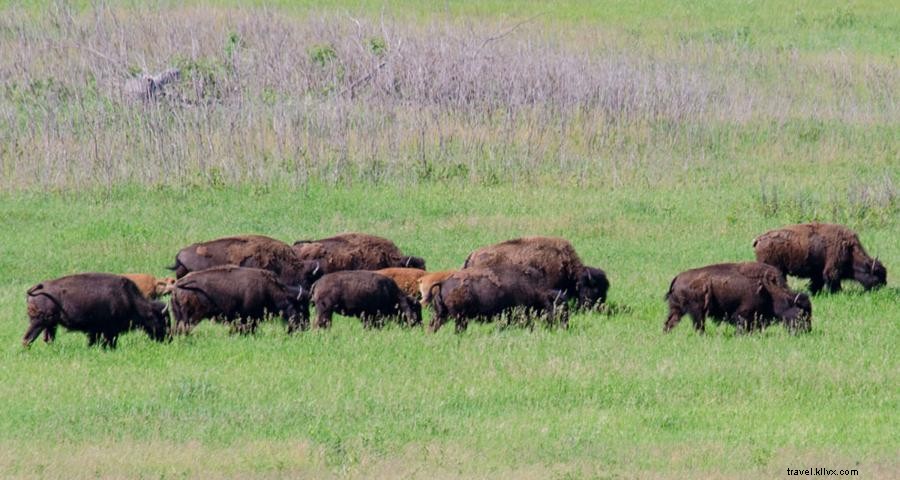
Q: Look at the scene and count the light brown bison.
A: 3